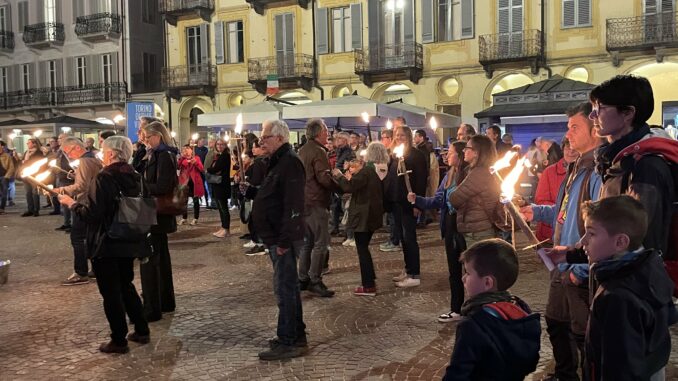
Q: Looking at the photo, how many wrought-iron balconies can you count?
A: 11